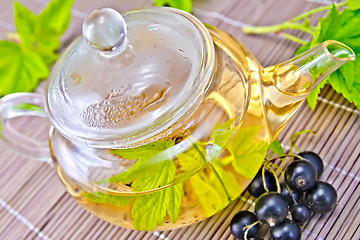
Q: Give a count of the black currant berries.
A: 9